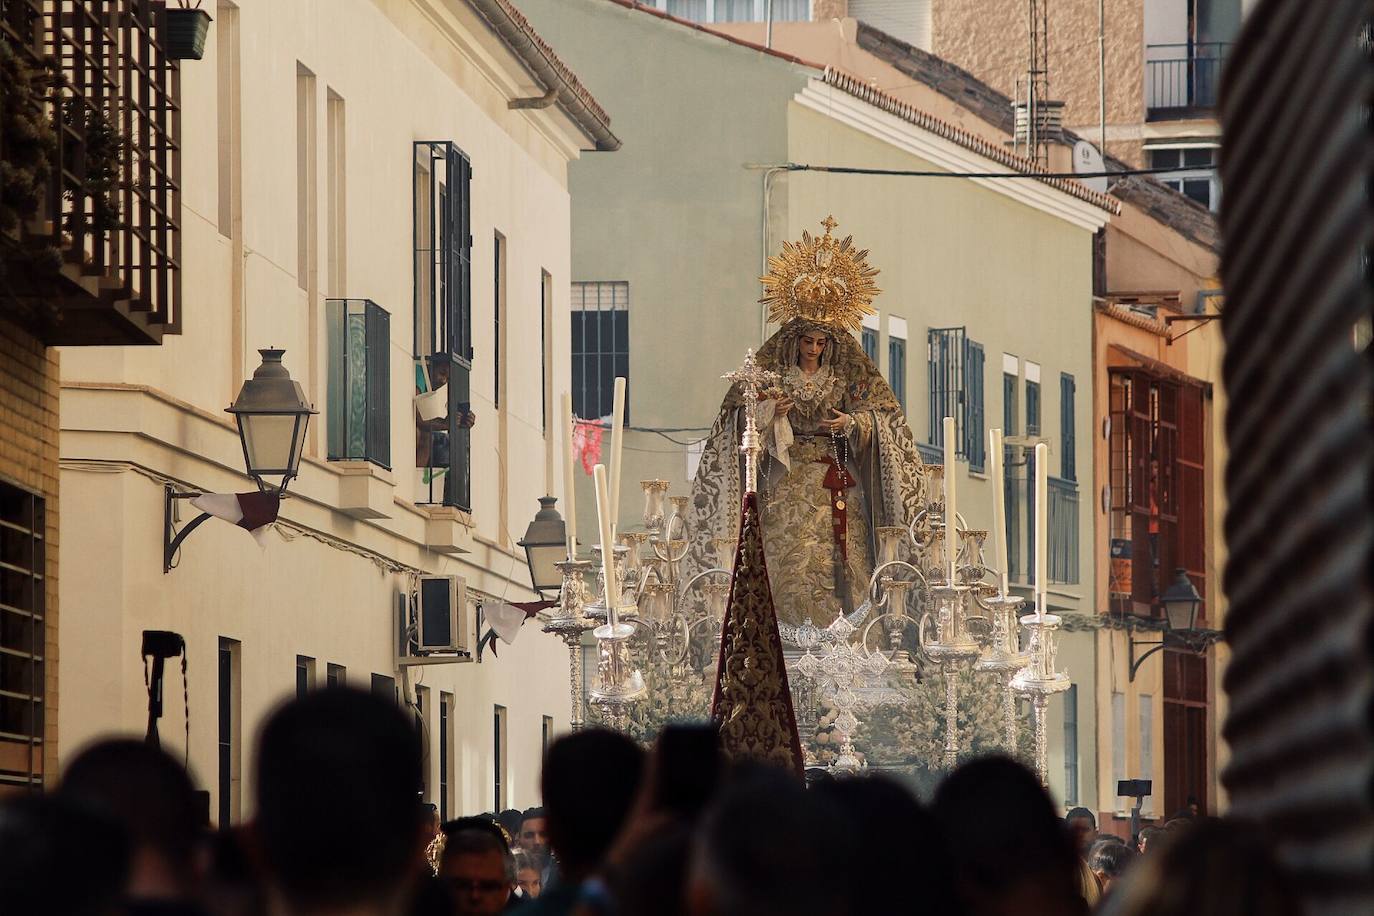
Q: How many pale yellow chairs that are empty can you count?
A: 0